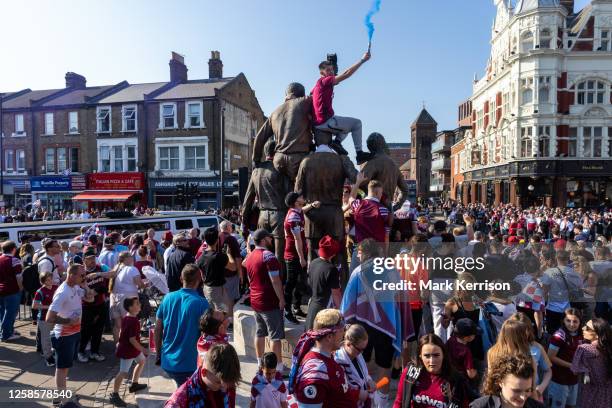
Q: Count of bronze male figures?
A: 4